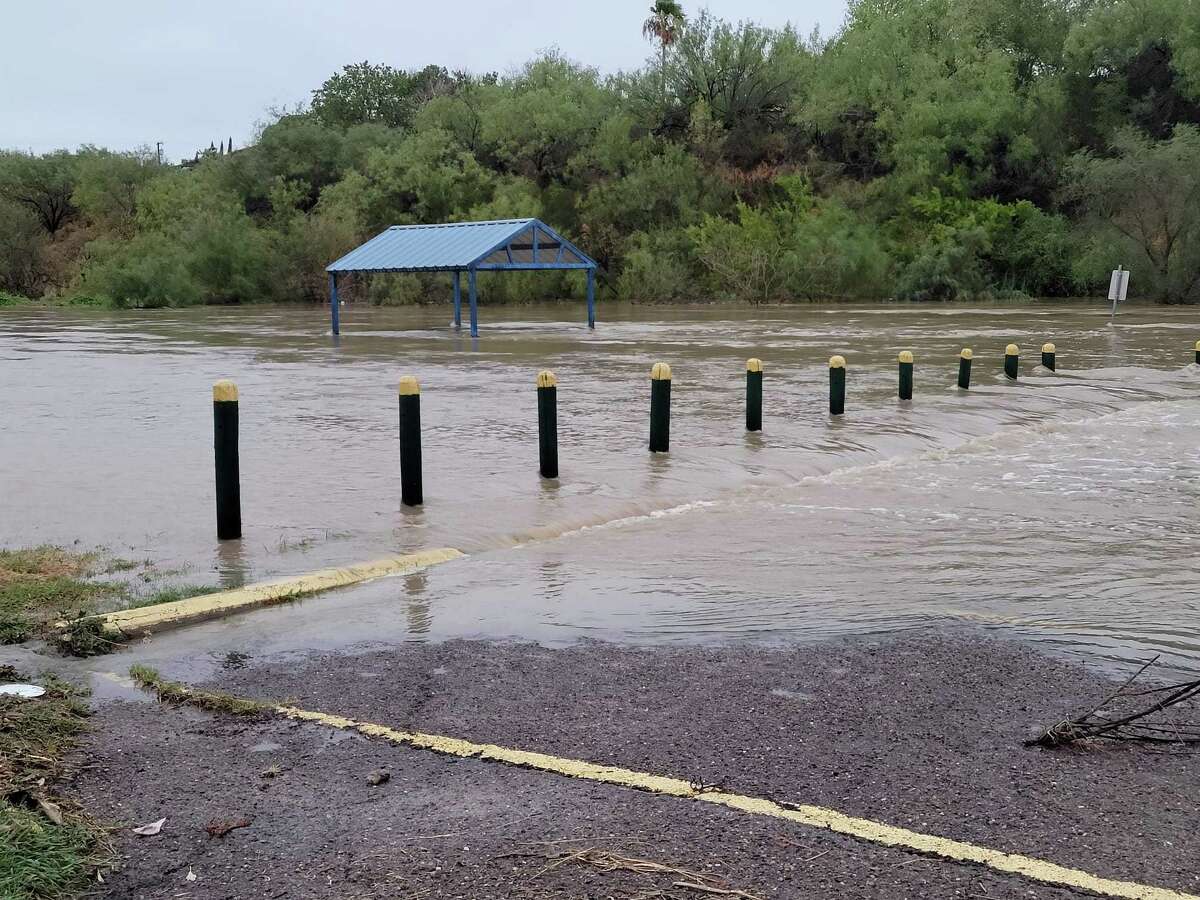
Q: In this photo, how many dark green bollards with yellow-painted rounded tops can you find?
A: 11